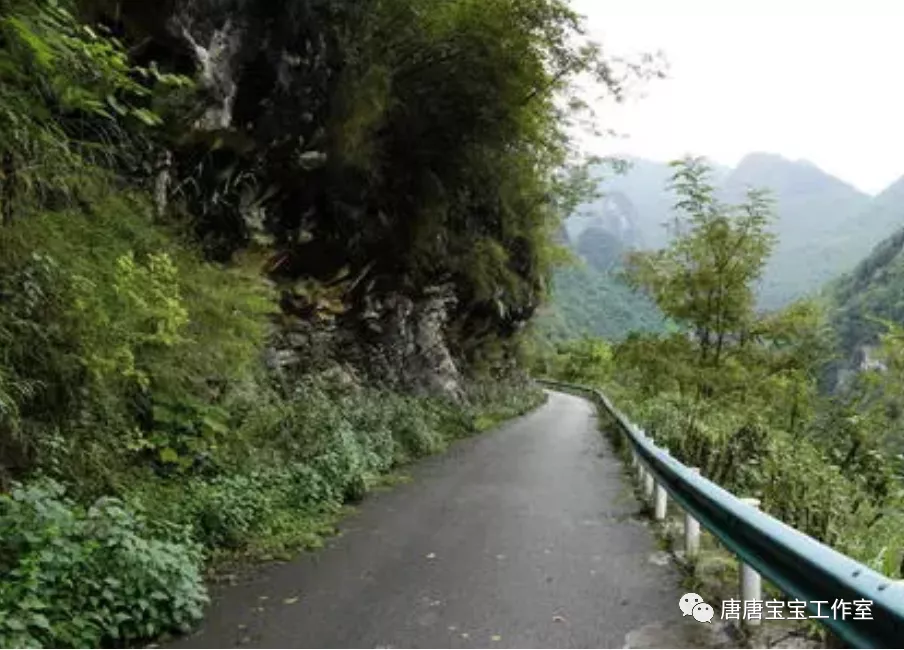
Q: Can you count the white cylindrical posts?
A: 6